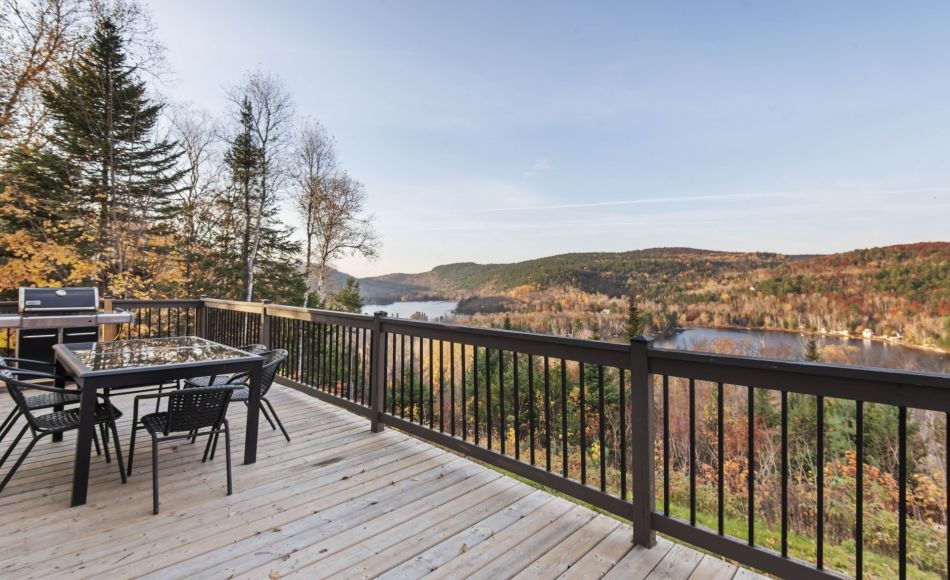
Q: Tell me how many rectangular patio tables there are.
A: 1